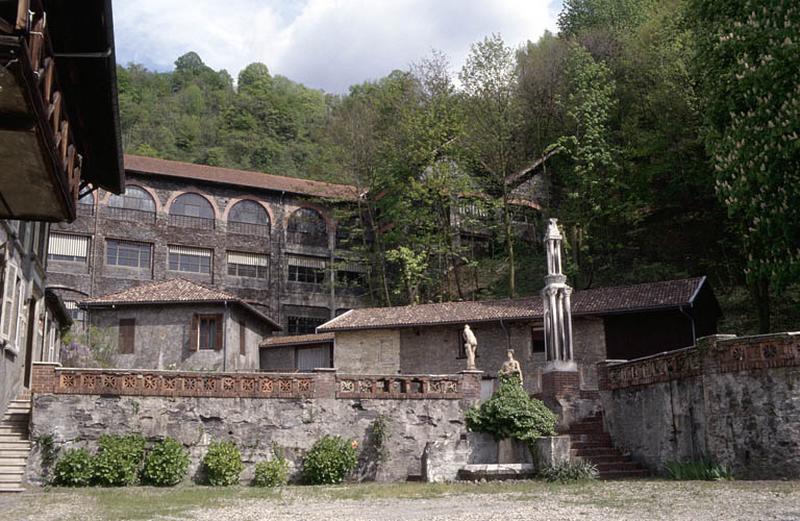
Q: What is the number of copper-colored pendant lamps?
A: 0